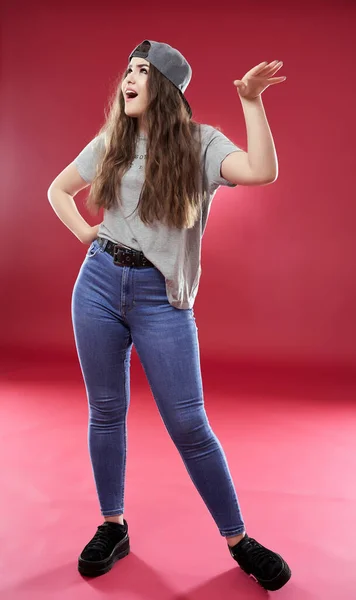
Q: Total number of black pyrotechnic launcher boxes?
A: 0